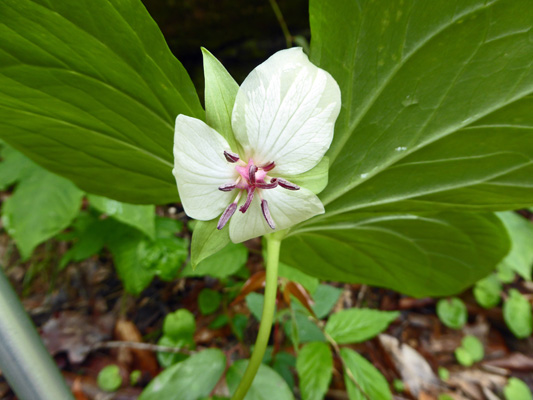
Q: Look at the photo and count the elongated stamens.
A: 6